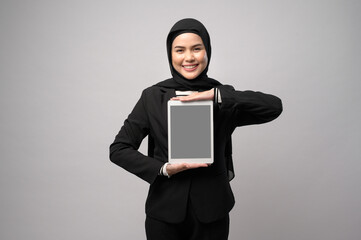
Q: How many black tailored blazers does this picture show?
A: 1